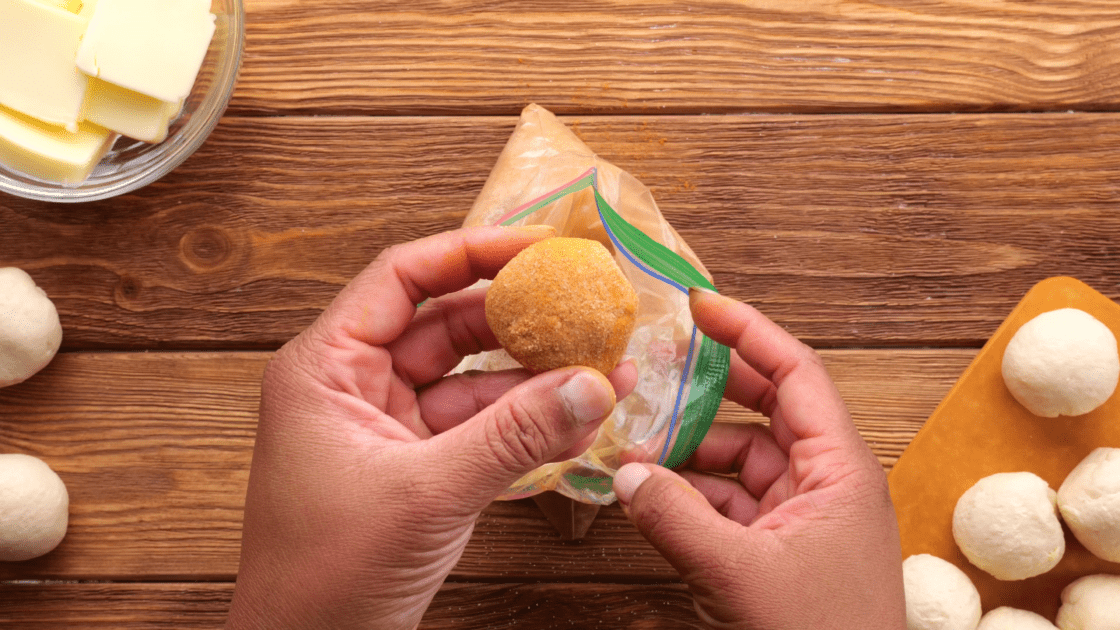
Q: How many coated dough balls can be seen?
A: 1